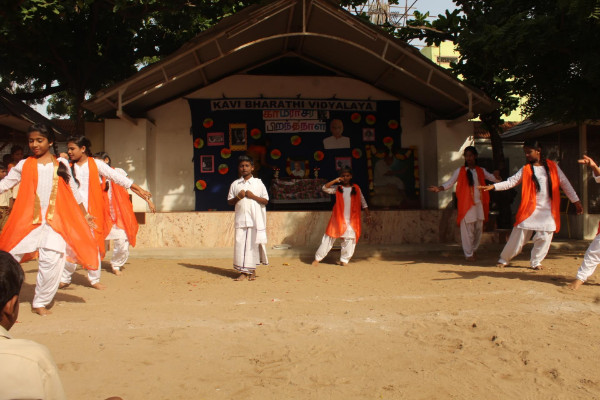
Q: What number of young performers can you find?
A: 8